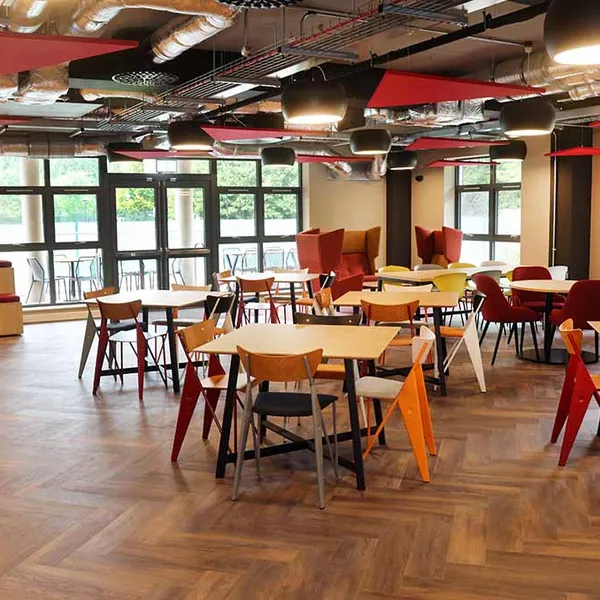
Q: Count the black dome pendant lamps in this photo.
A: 9